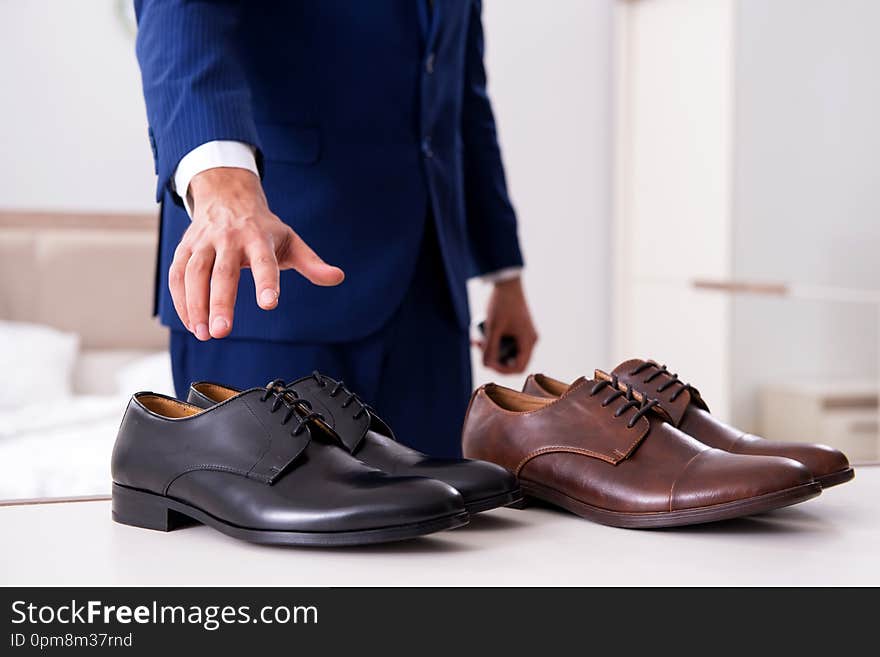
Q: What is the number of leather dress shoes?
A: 4